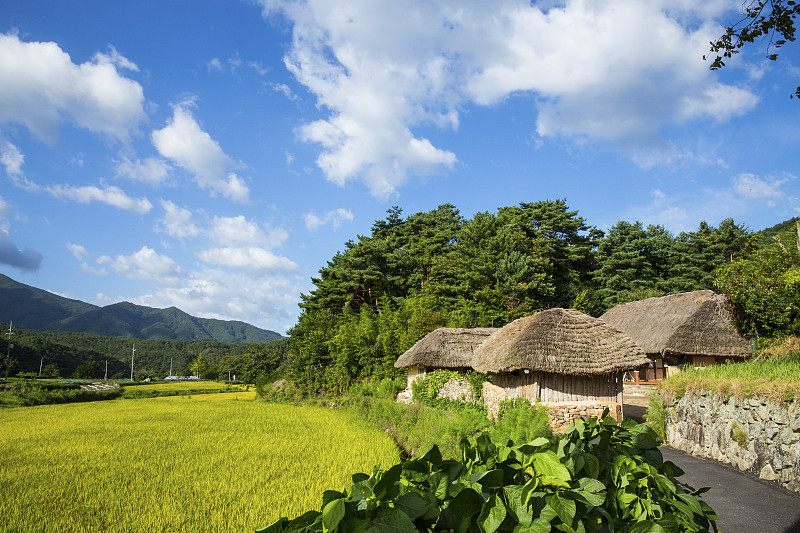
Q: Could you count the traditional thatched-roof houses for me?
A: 3